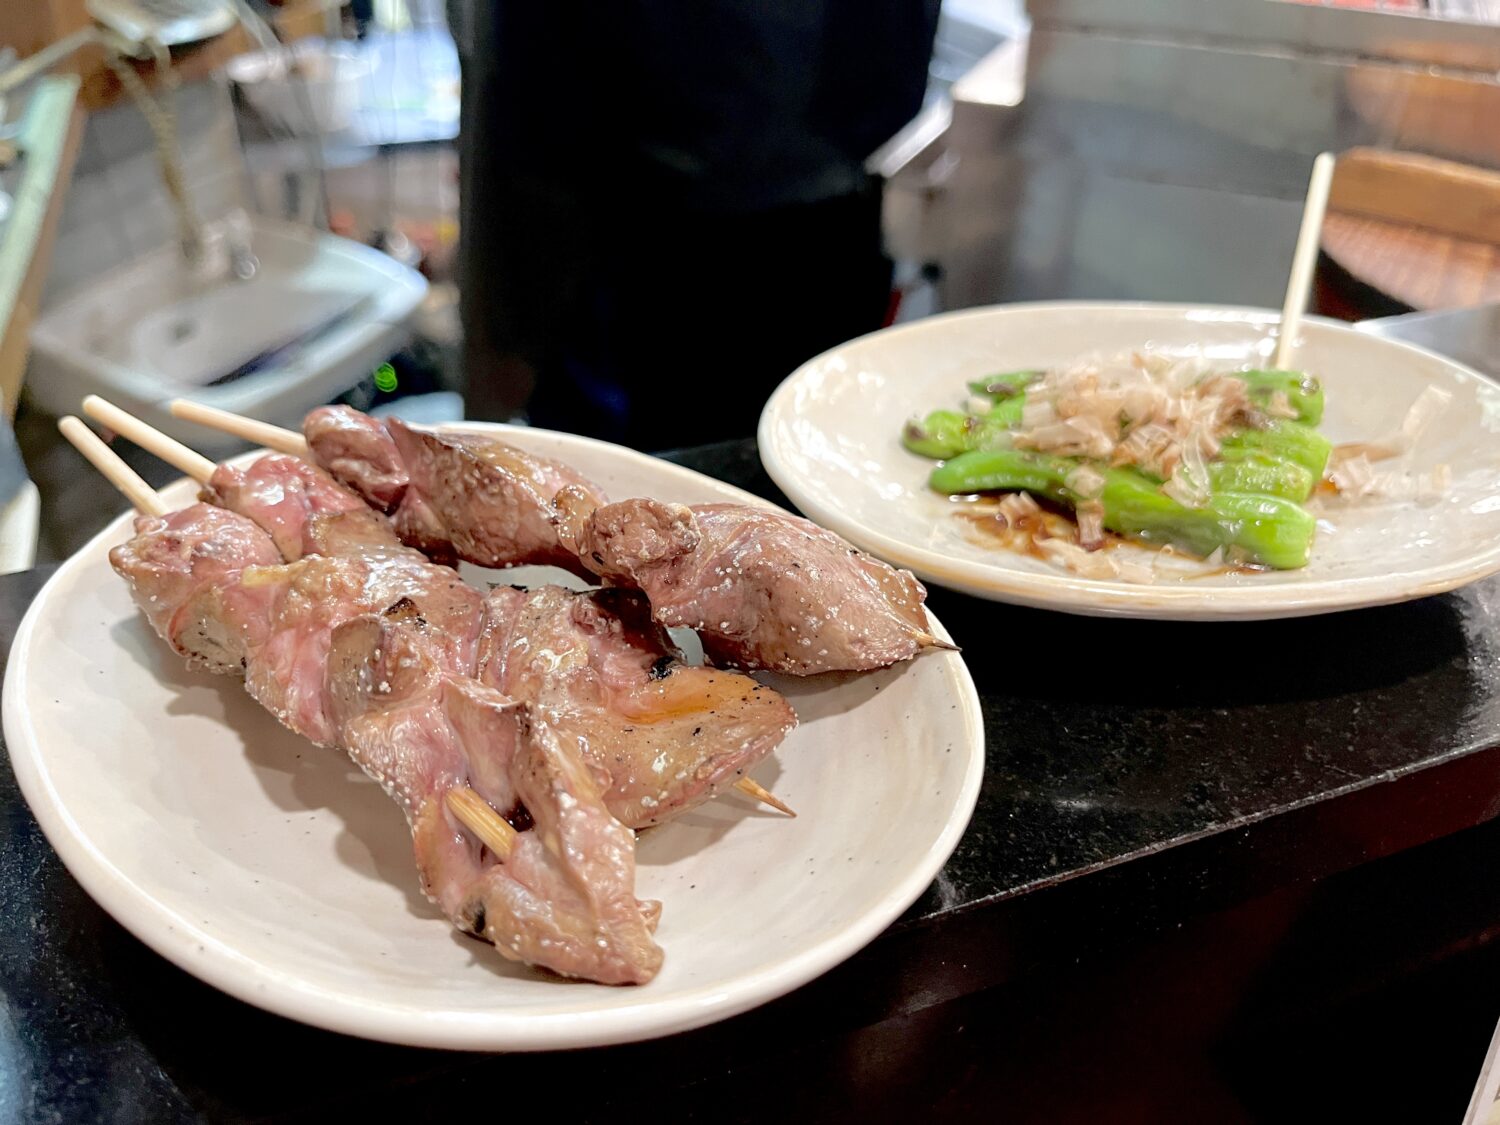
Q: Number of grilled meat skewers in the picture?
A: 3